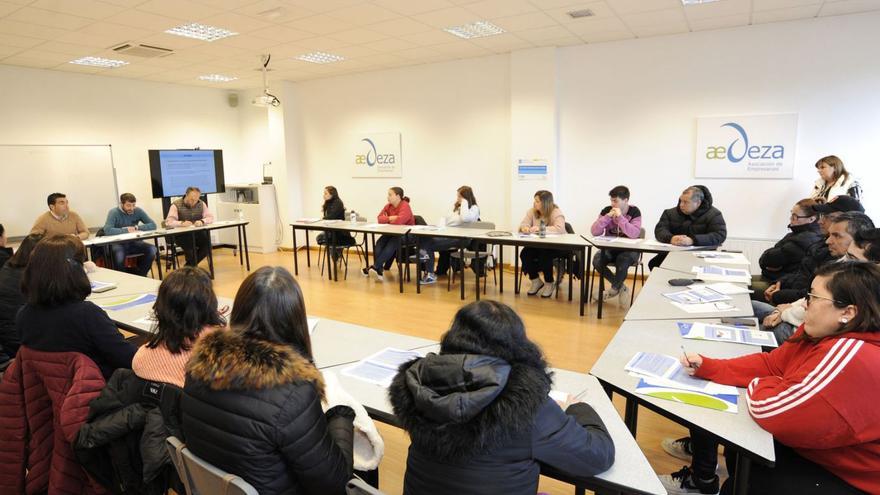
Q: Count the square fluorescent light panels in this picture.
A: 6